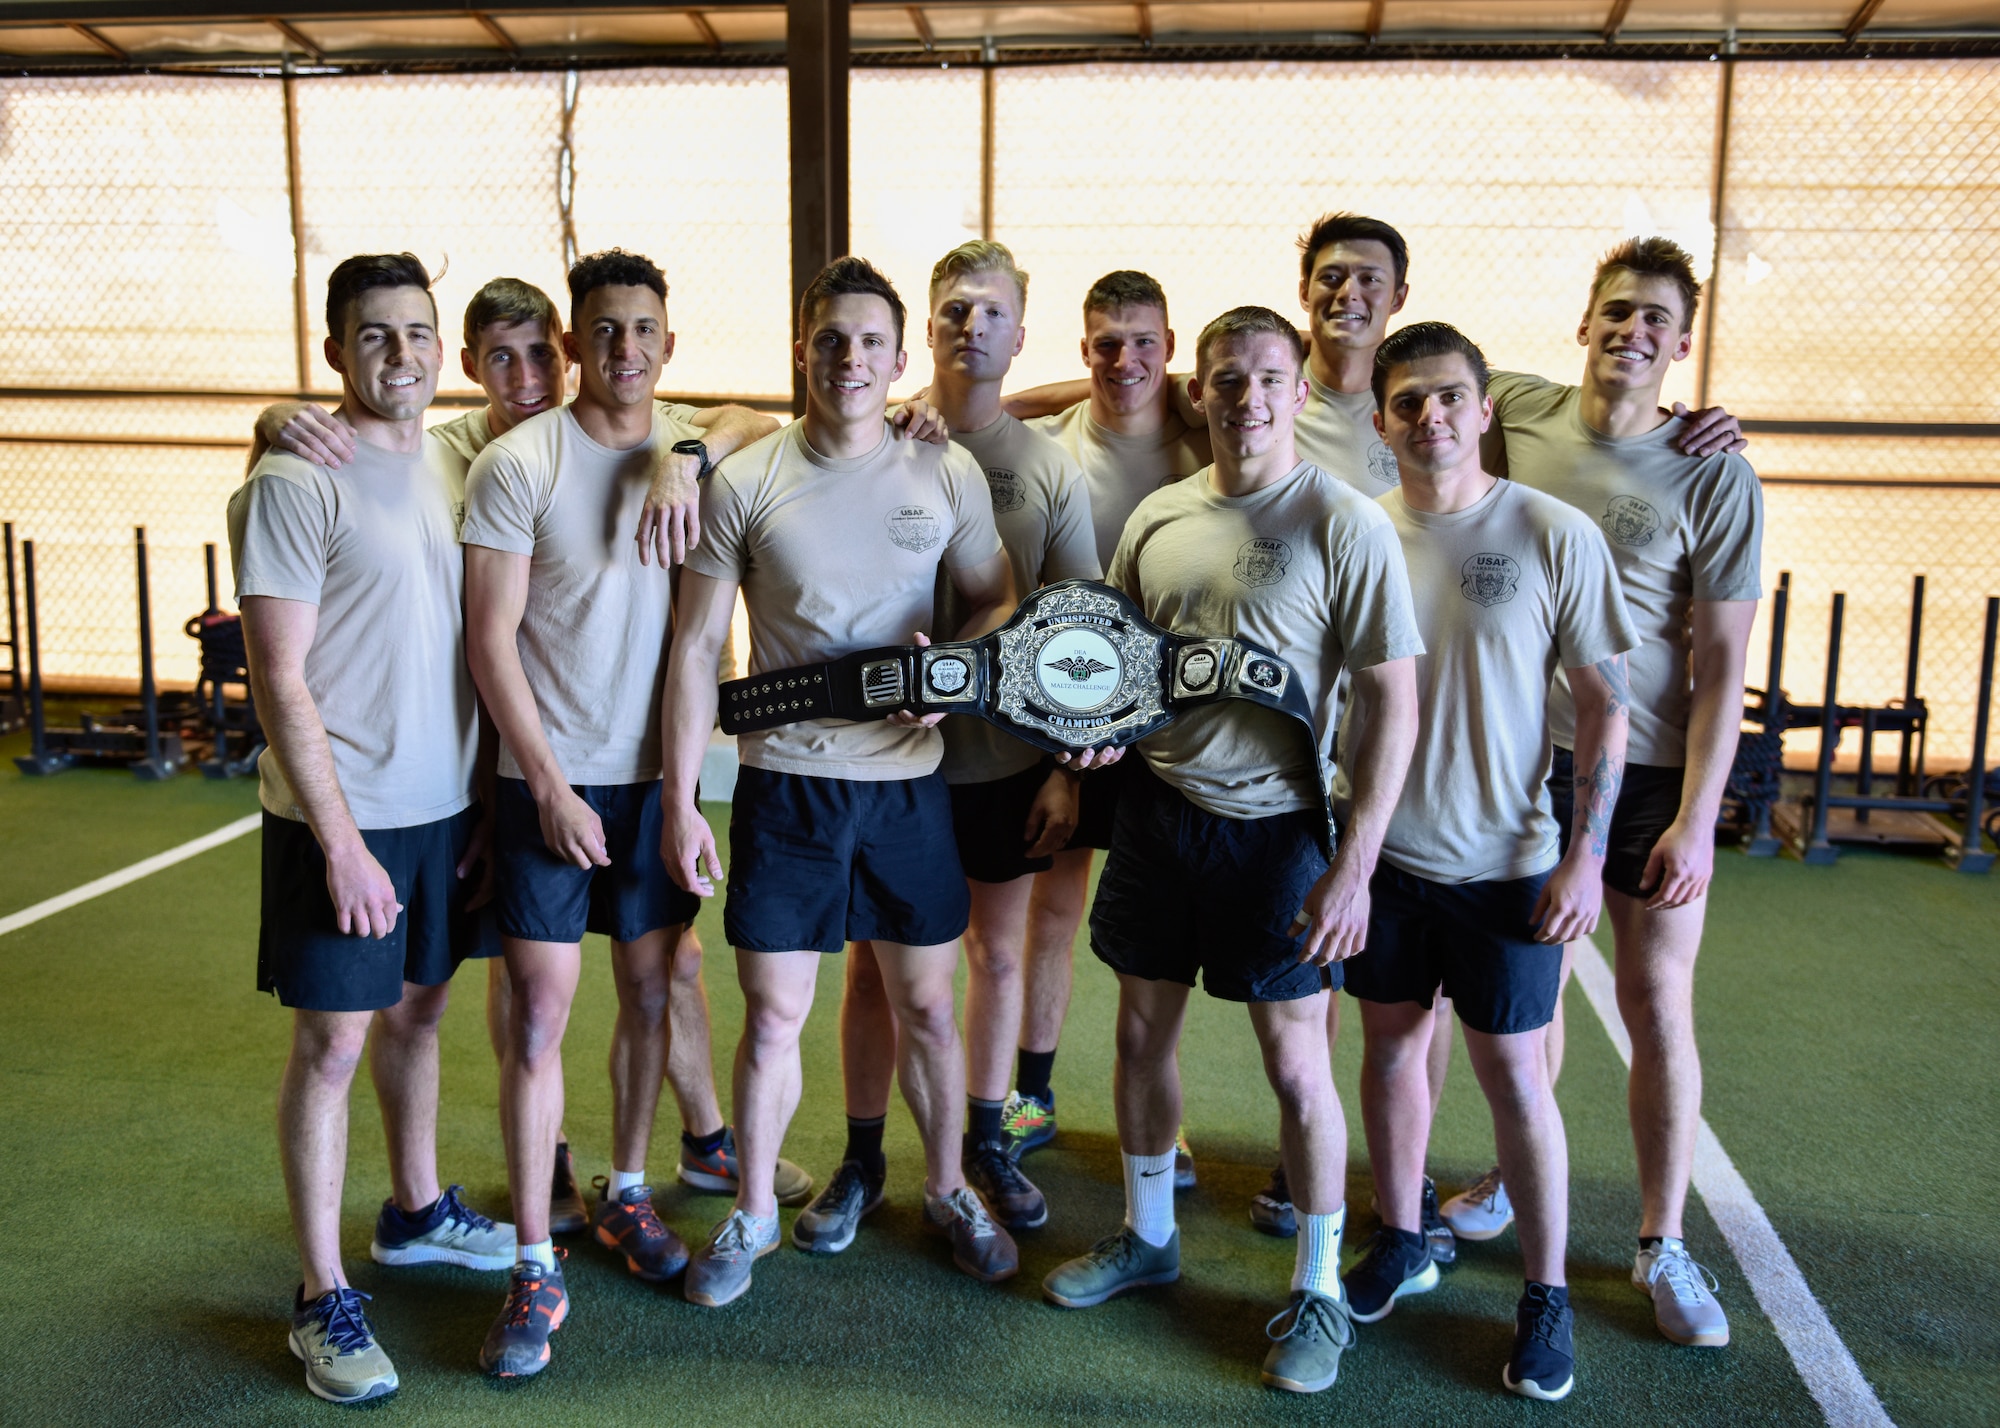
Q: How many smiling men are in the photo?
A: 9